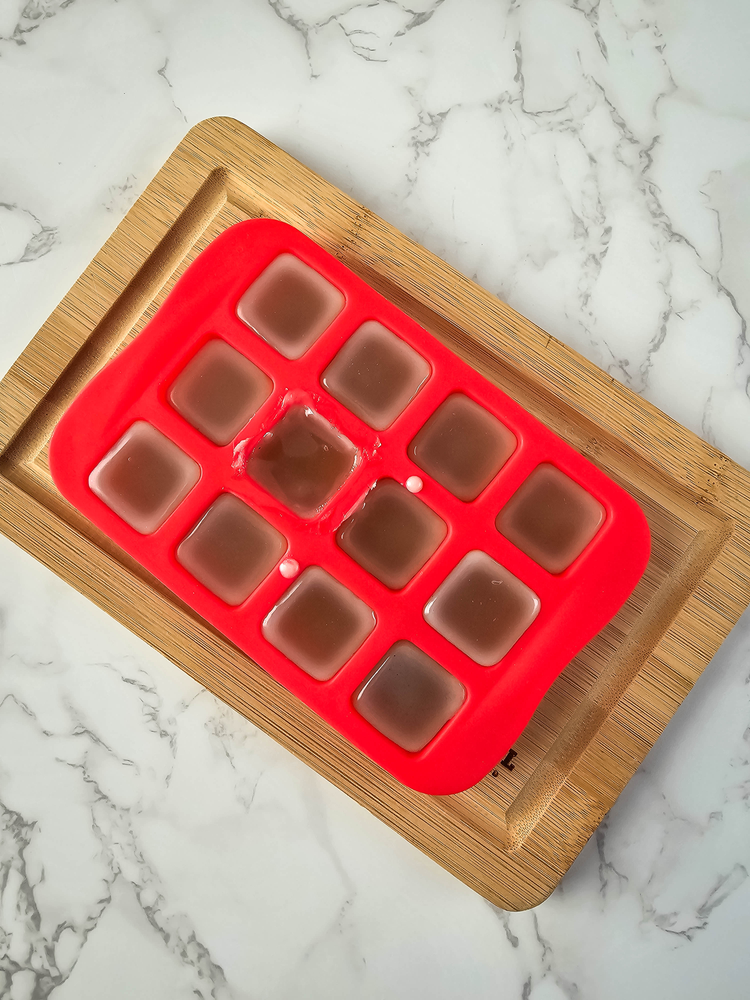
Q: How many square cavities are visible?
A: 12